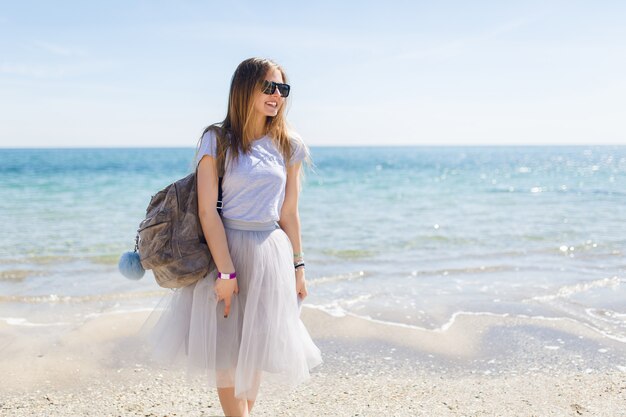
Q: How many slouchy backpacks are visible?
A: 1